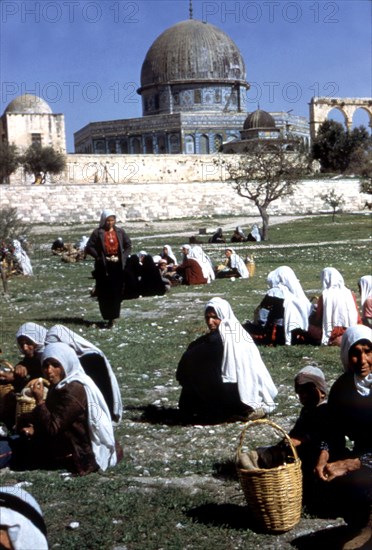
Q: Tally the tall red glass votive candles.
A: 0